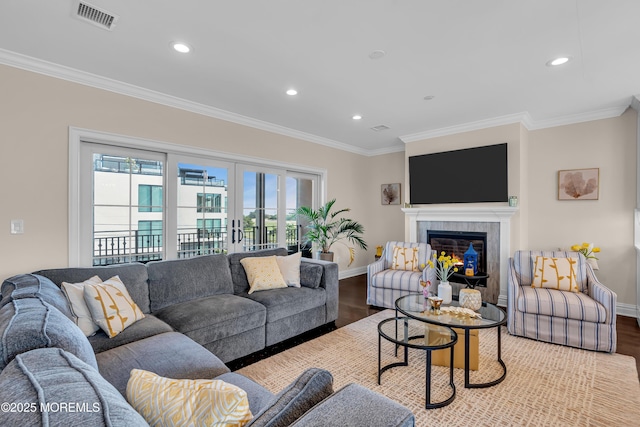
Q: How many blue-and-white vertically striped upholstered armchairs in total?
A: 2